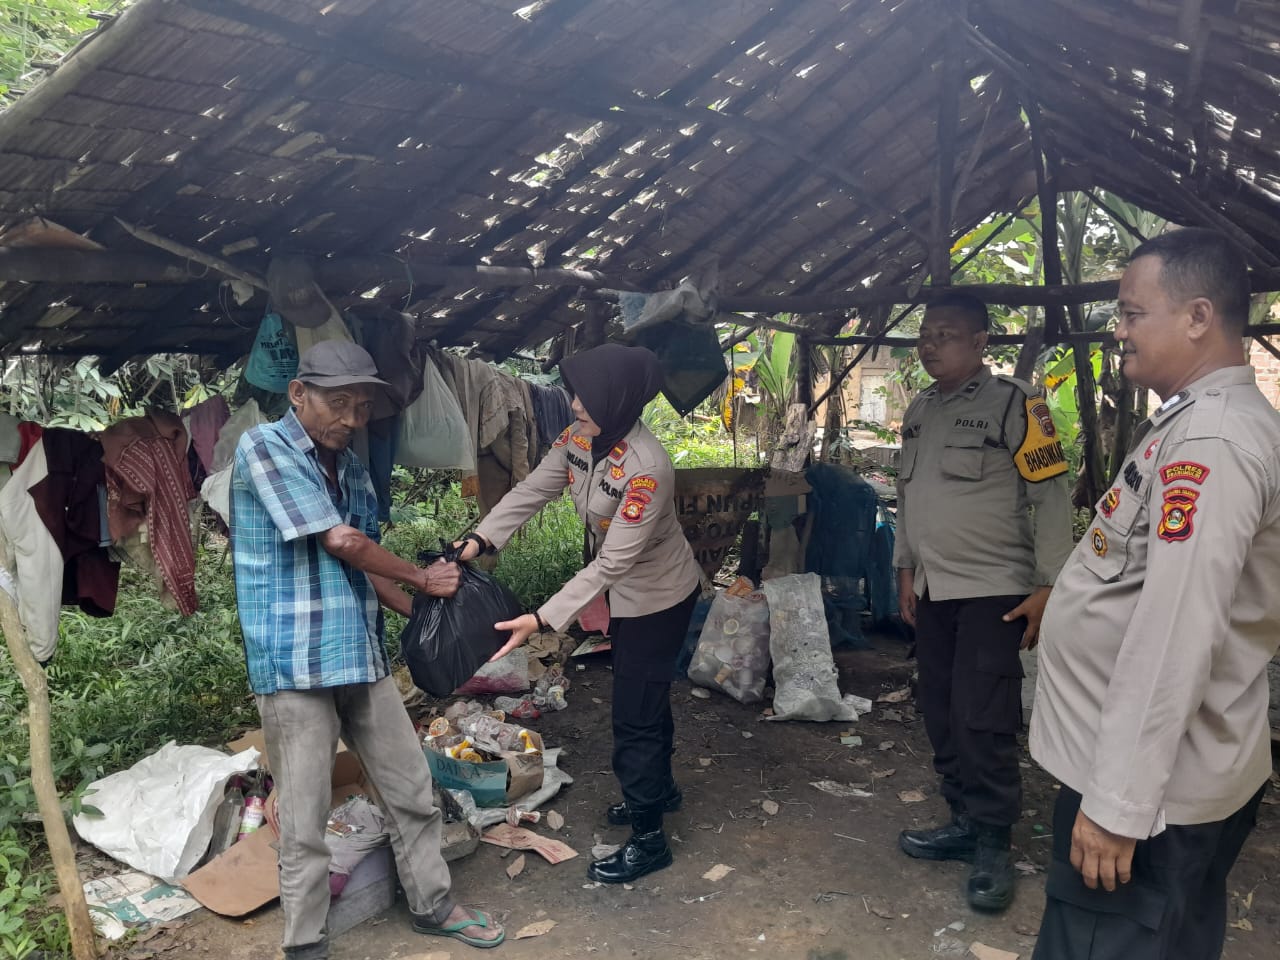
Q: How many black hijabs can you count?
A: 1